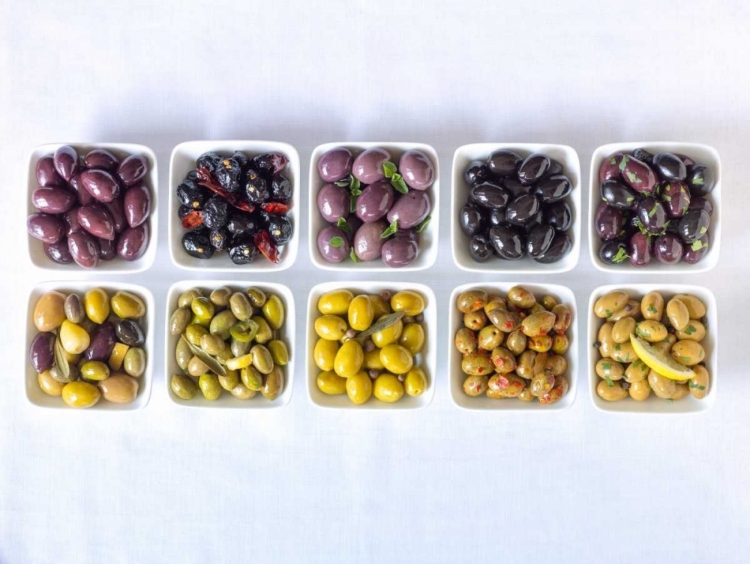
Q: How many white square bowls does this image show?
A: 10